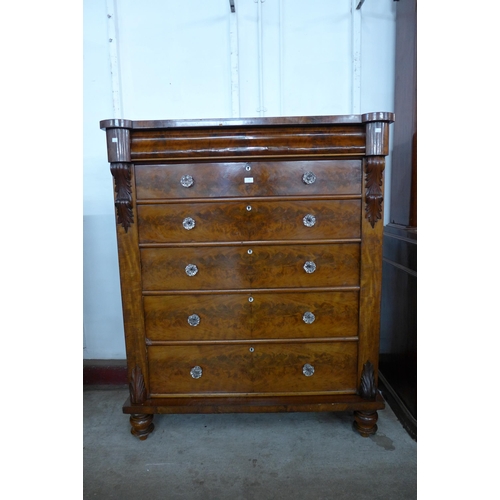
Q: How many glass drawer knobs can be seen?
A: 10